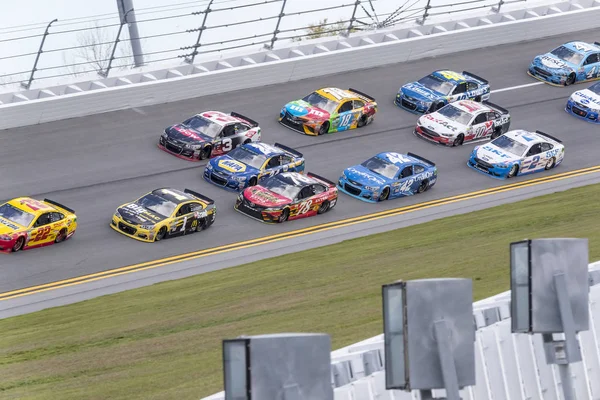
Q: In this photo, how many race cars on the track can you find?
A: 12